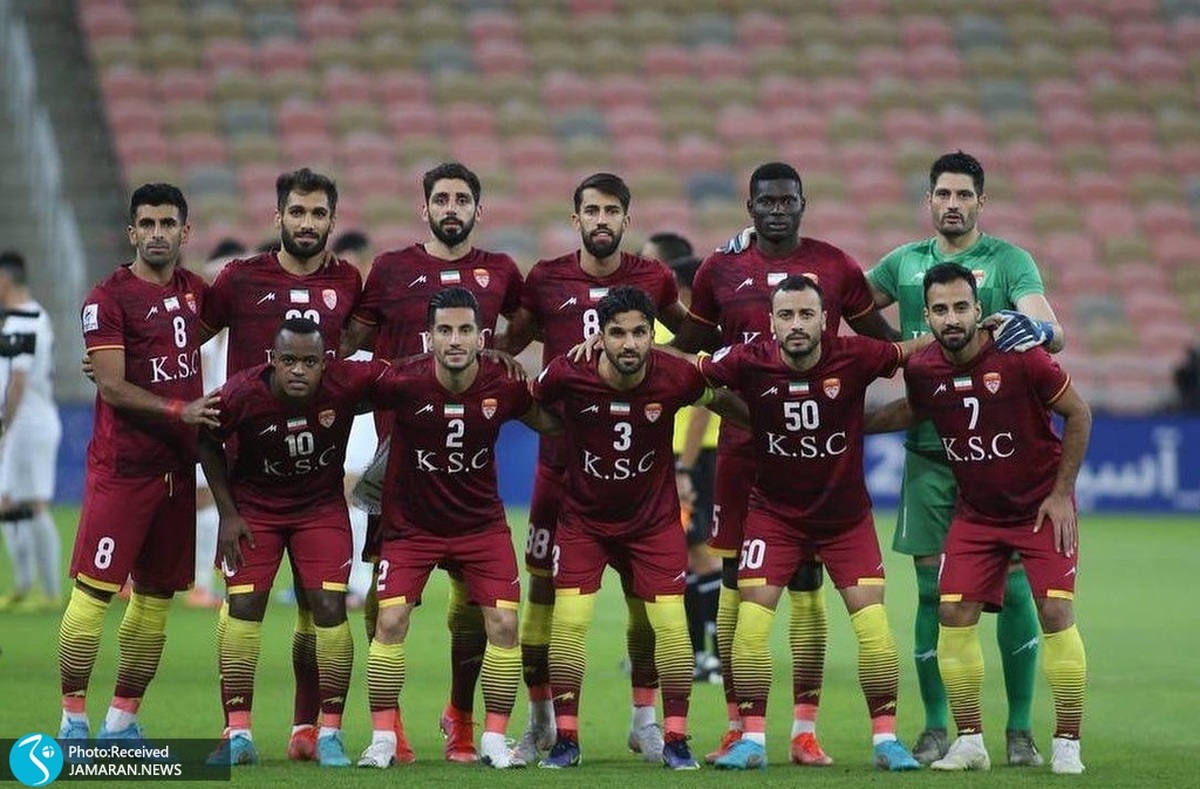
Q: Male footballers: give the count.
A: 11